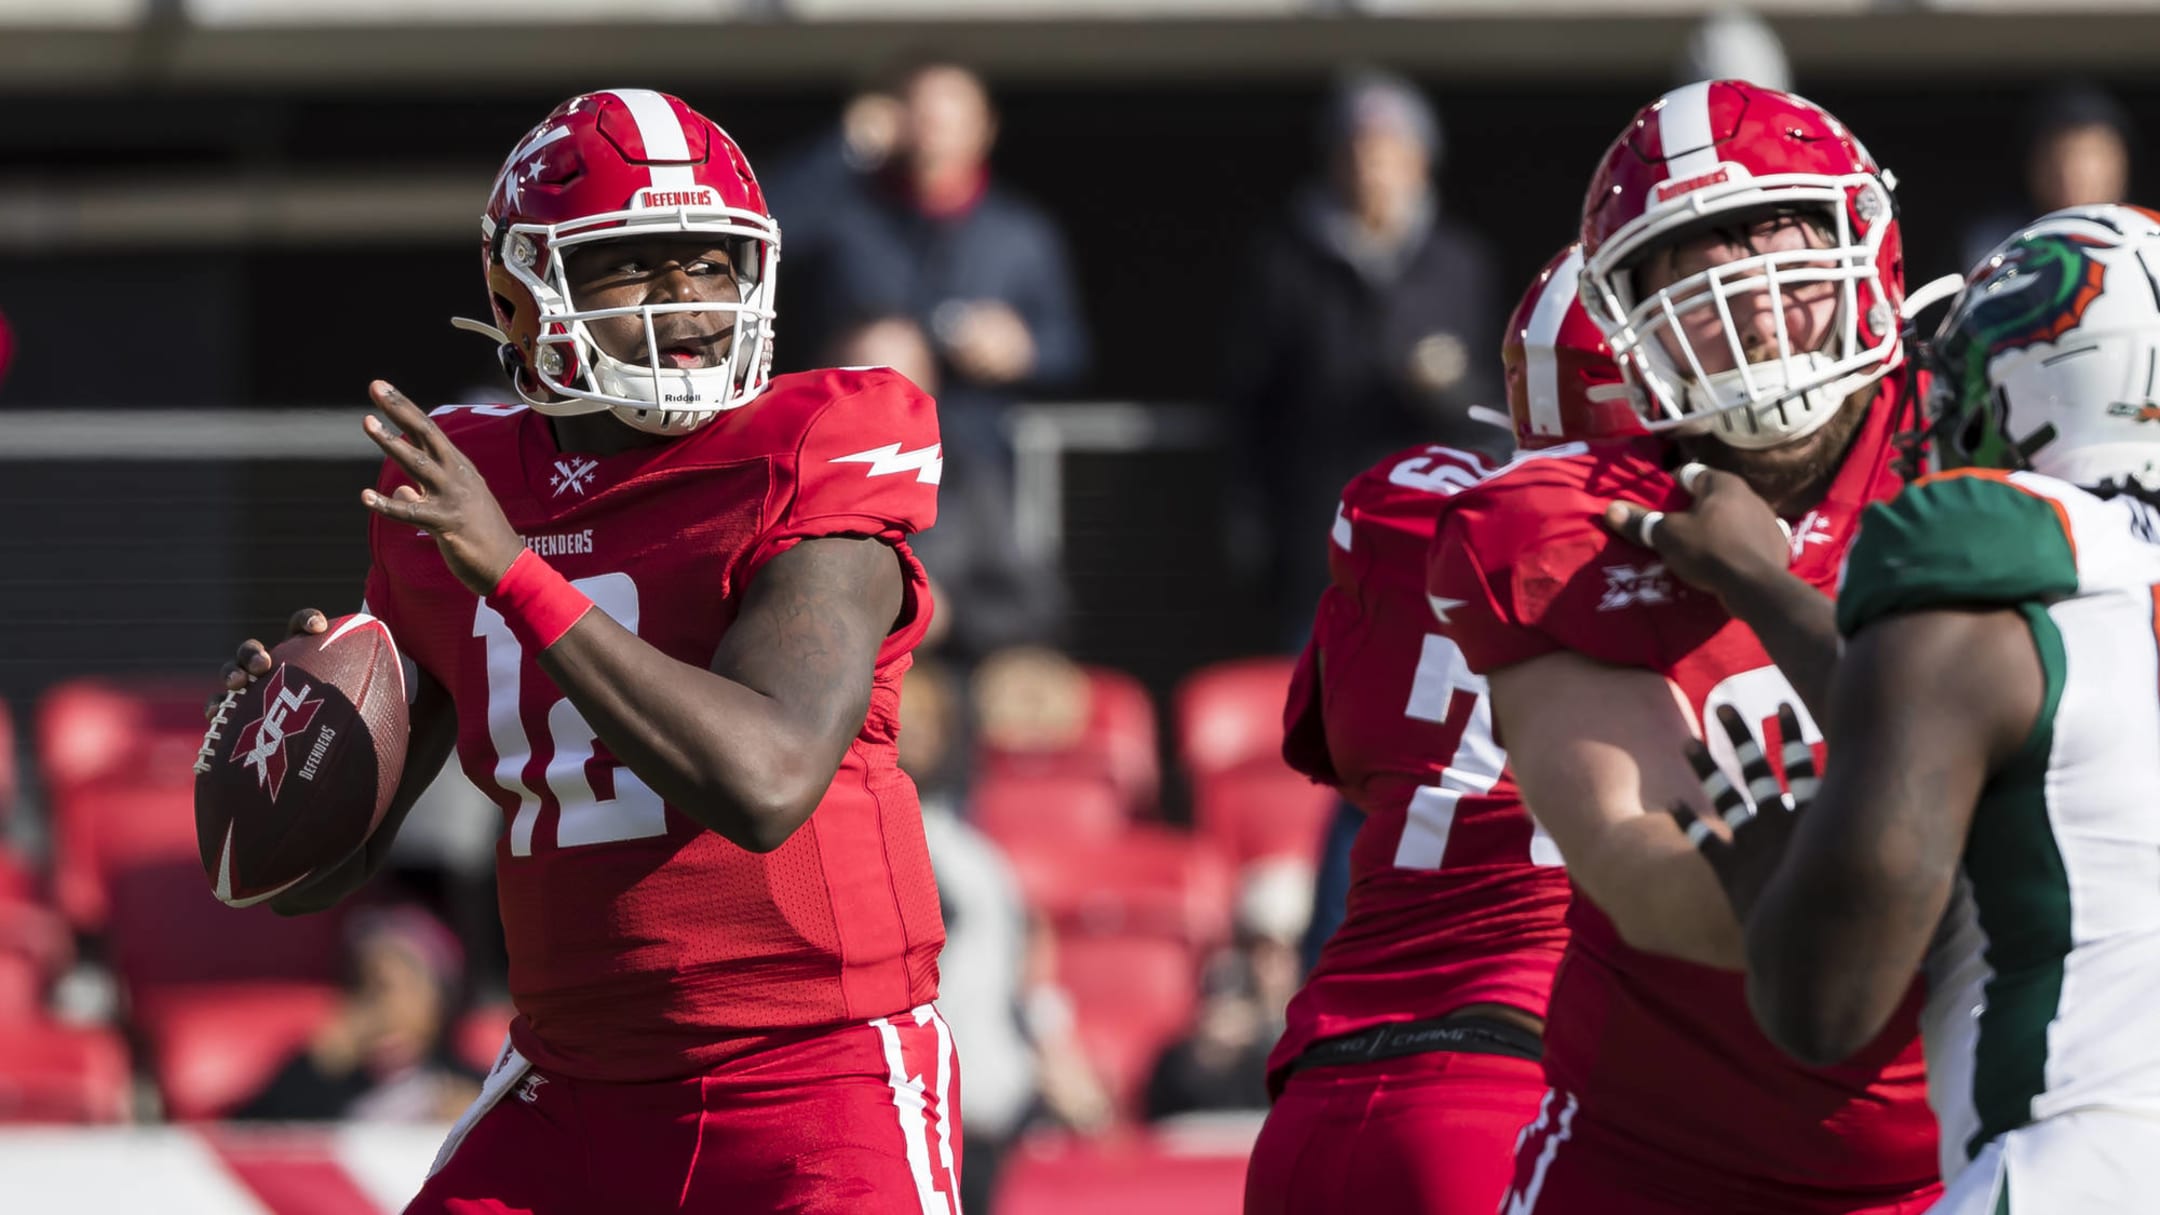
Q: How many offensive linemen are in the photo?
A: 2